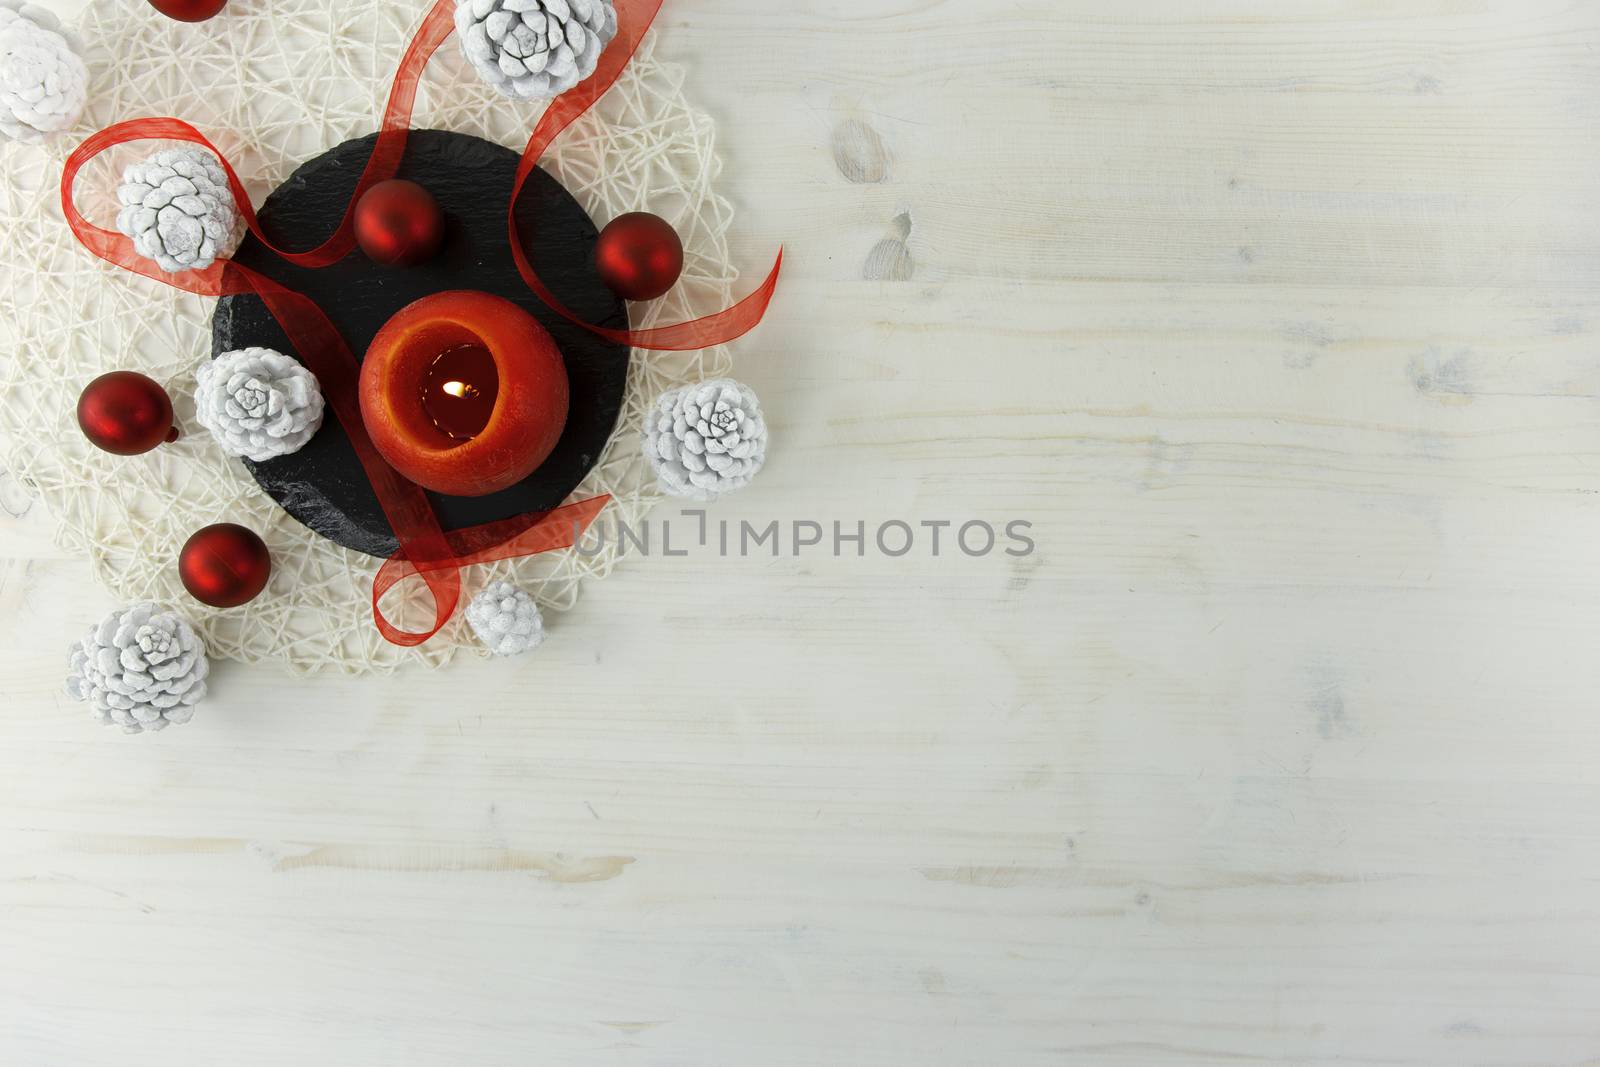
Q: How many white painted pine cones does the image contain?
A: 7